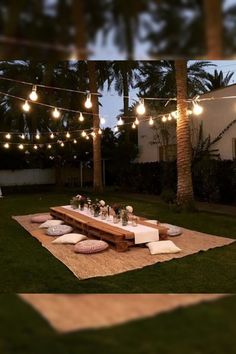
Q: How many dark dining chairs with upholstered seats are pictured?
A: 0